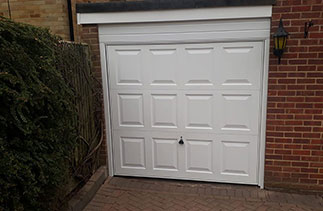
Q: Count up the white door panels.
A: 12